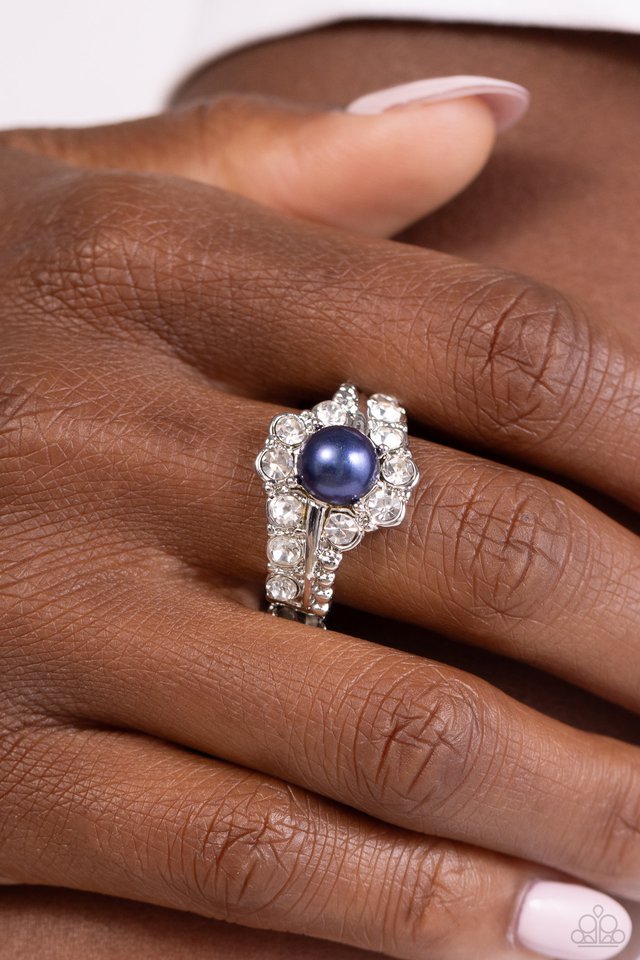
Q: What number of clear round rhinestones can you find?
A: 11